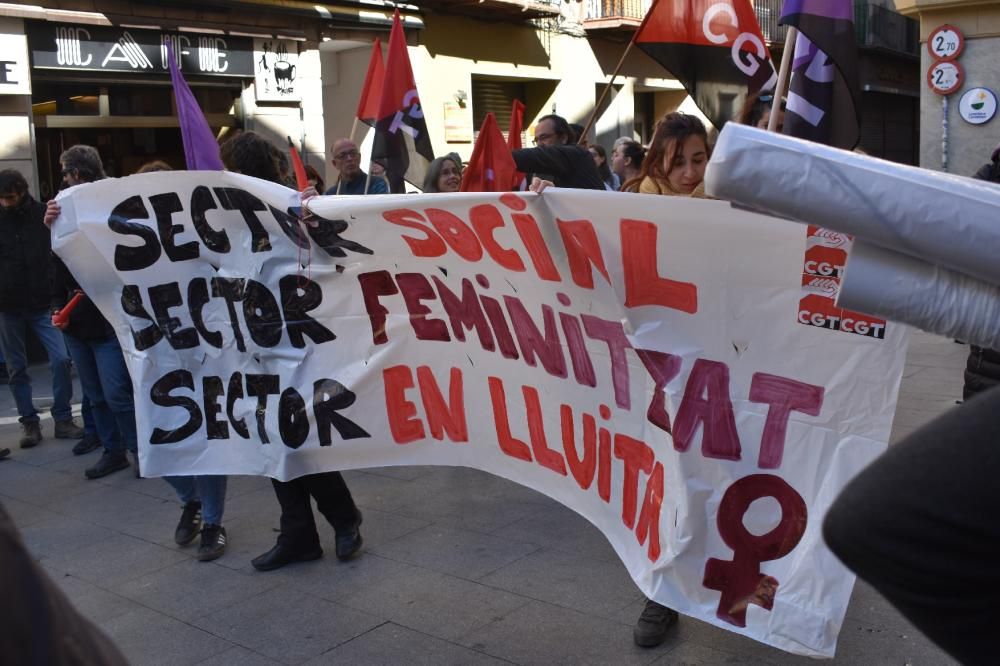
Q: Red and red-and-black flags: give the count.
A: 5